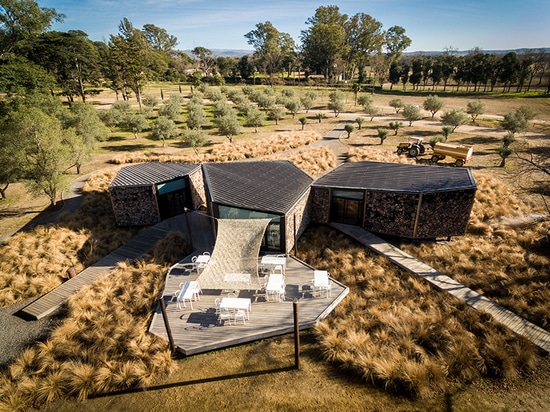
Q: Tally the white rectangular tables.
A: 7